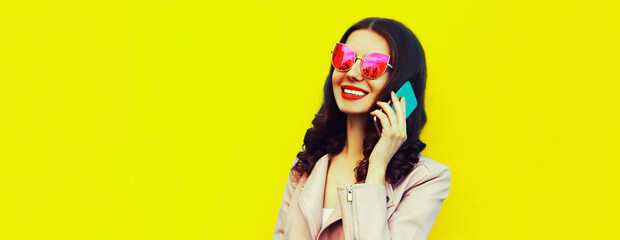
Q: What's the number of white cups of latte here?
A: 0